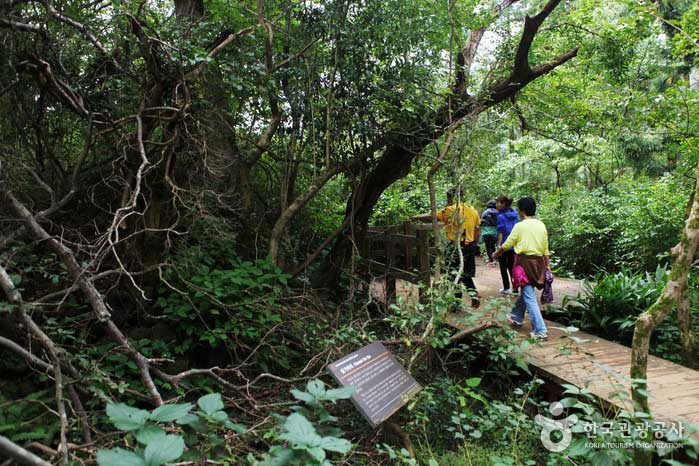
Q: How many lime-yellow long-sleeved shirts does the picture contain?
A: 1